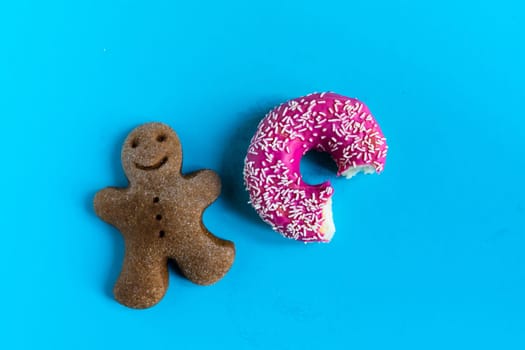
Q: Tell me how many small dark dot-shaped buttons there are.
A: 3